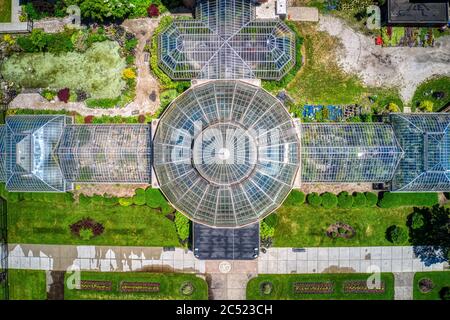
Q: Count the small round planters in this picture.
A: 3